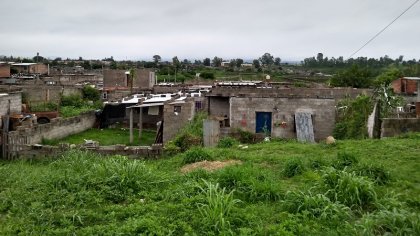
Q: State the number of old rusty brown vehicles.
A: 1